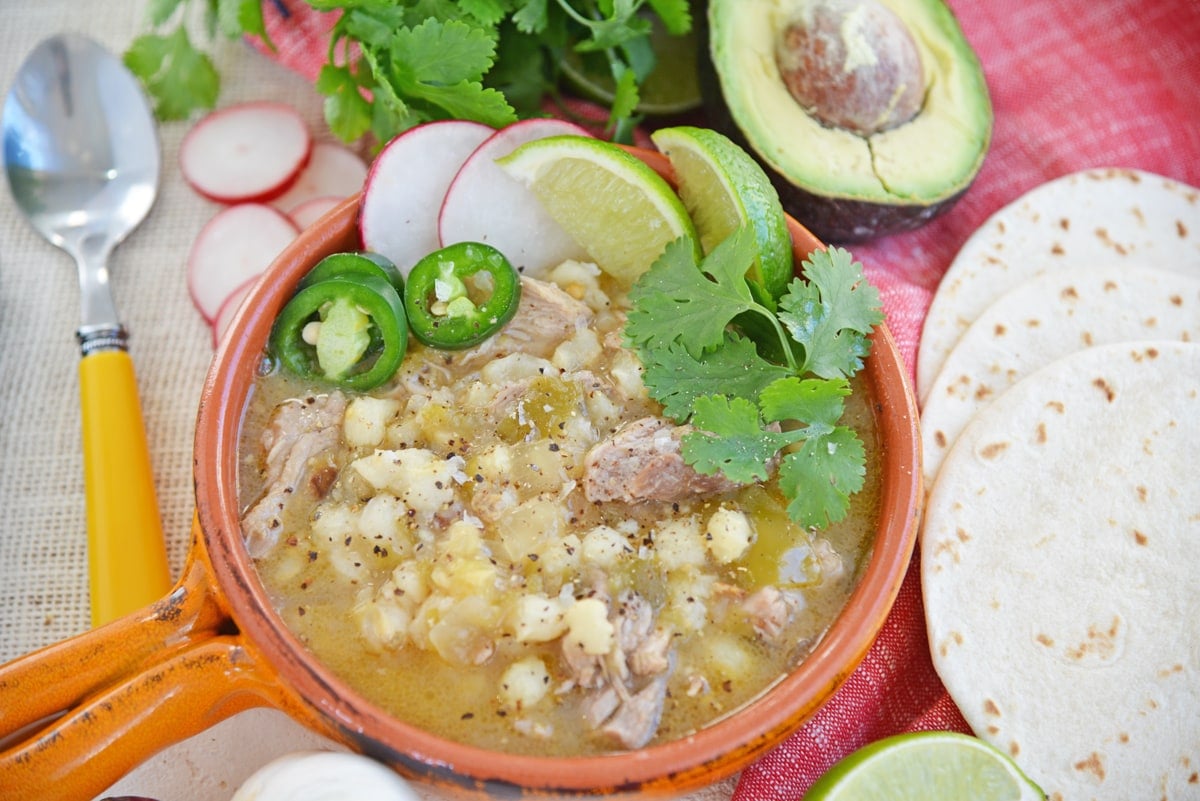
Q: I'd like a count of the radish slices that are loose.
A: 5